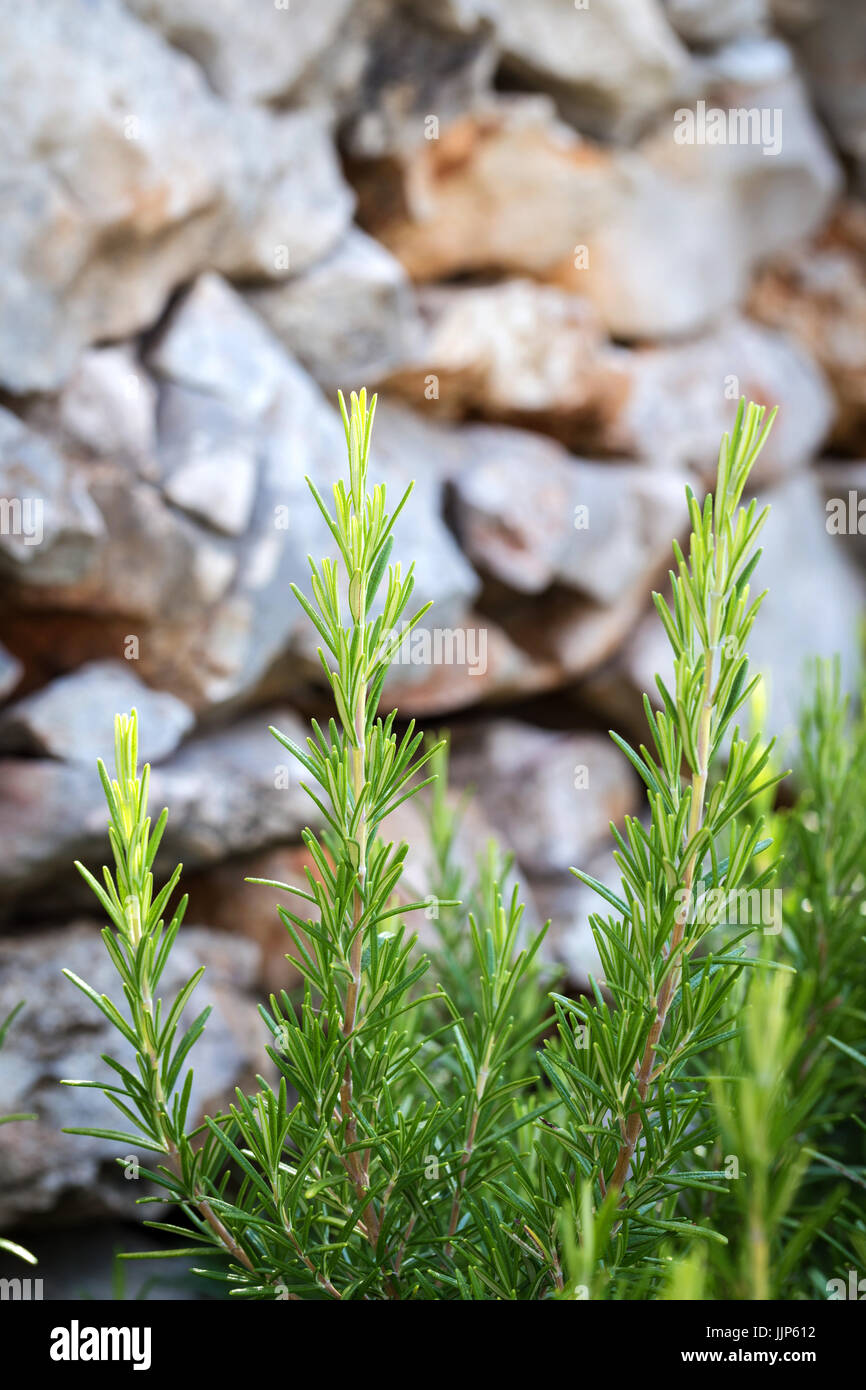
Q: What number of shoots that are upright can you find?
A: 3